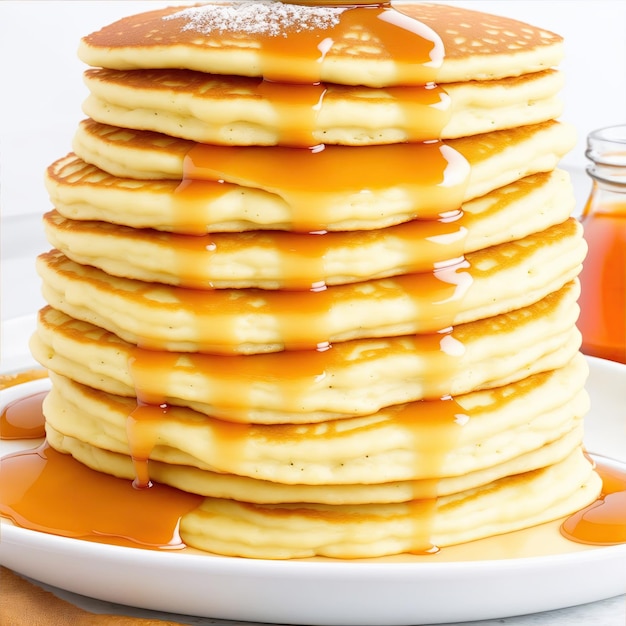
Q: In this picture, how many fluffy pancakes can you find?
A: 10